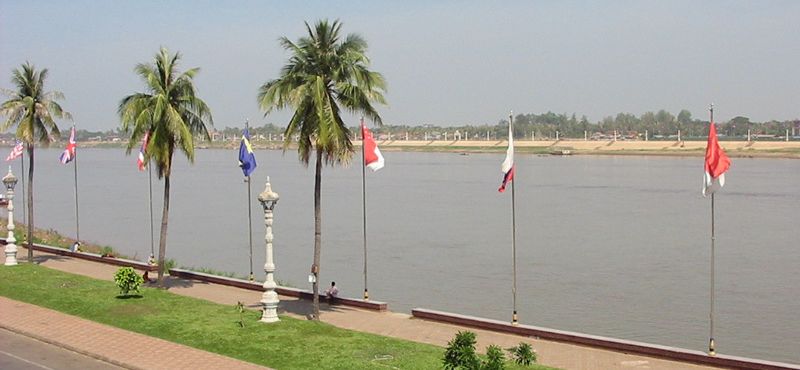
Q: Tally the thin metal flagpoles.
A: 7